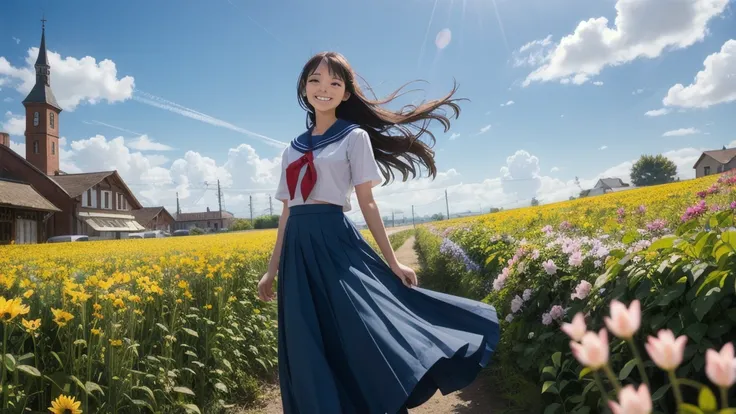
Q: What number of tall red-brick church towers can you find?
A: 1